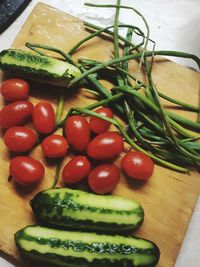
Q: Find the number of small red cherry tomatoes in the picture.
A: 12